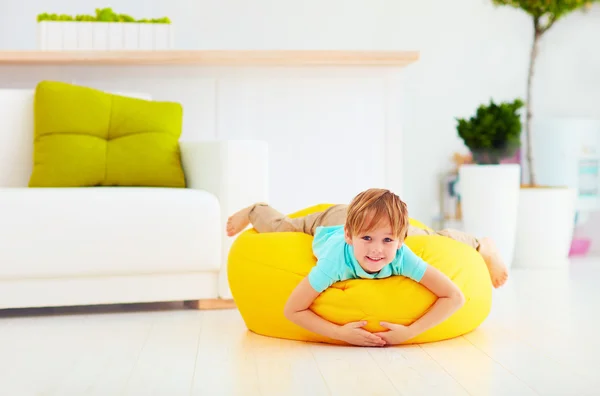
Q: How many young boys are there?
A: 1